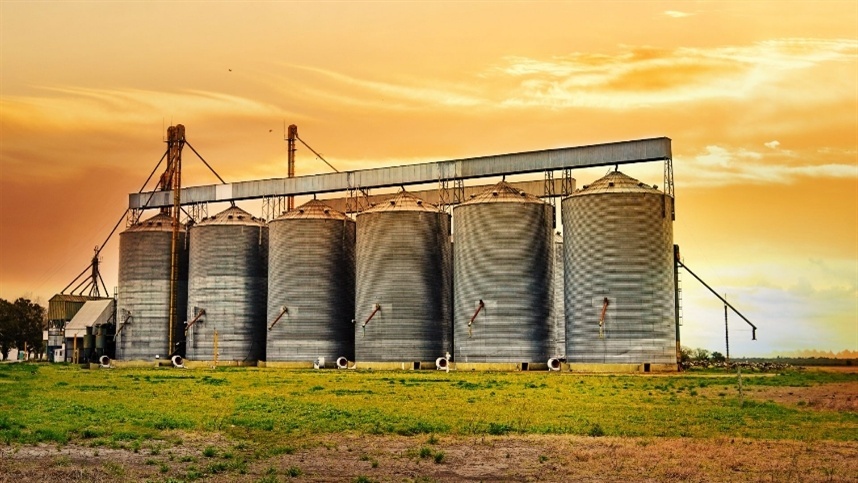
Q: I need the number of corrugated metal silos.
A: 6